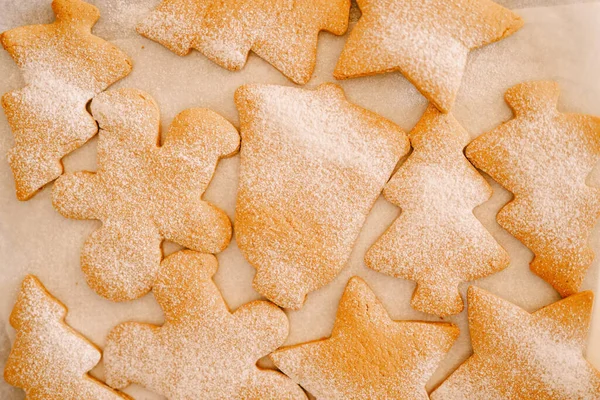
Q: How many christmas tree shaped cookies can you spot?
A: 5